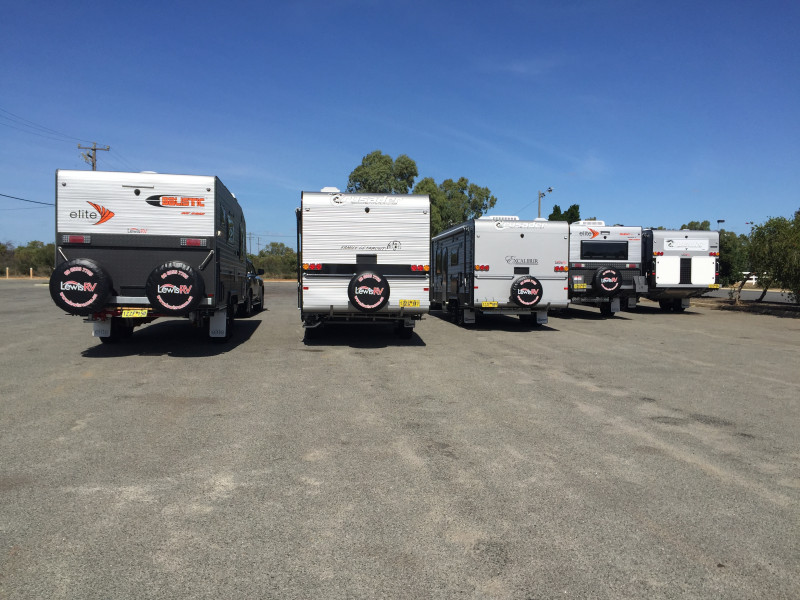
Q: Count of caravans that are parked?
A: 5